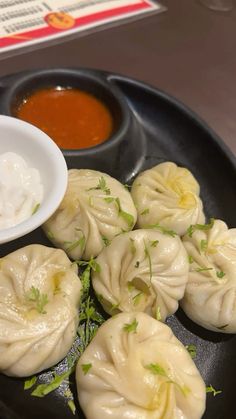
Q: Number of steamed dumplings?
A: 6